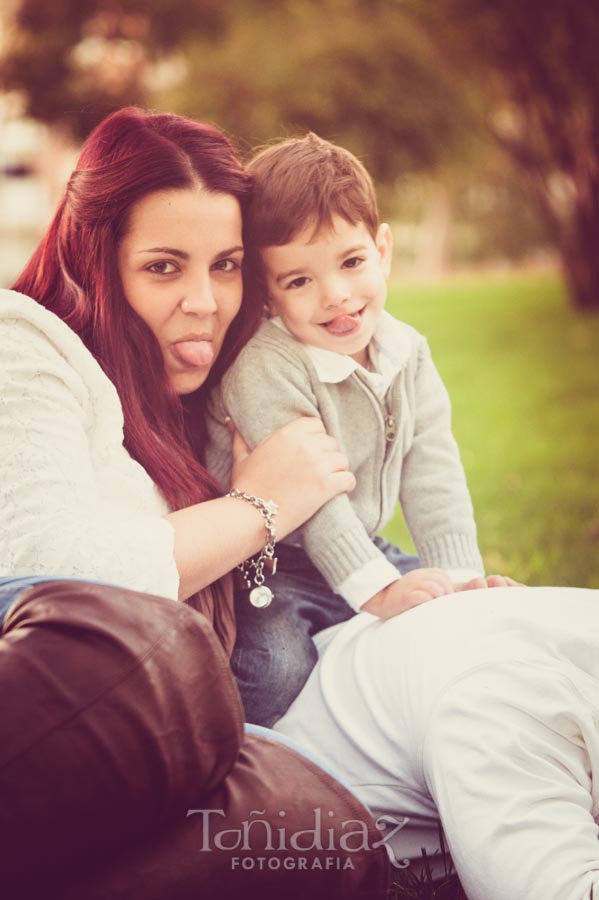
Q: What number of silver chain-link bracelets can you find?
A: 1